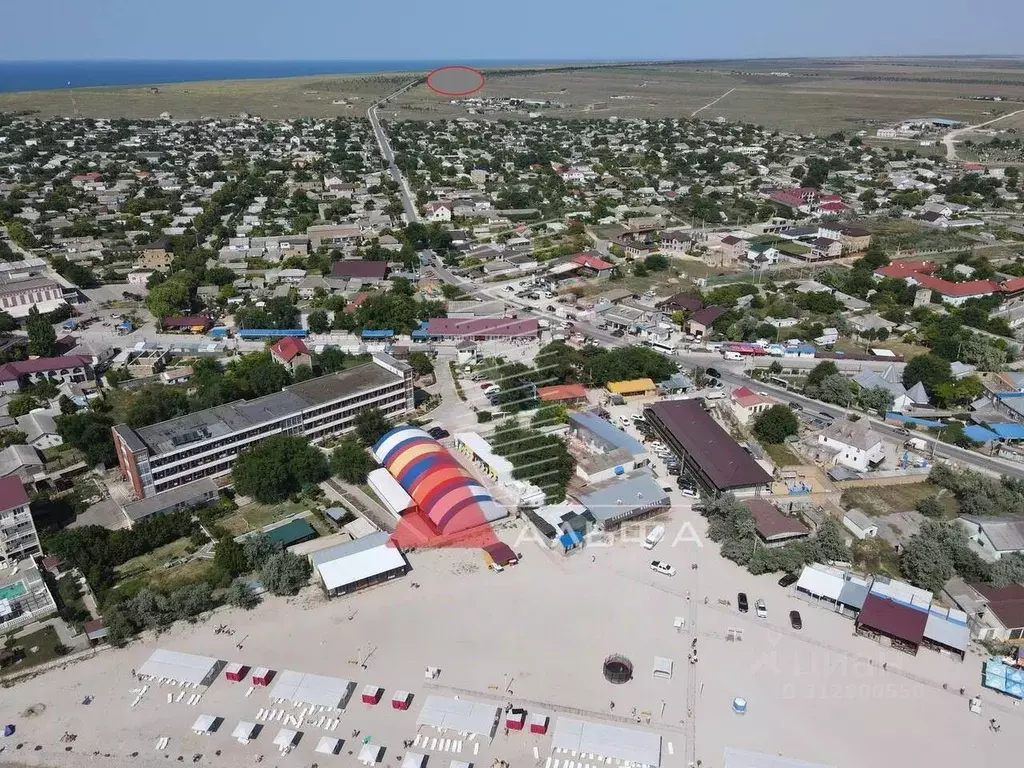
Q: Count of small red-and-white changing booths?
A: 6